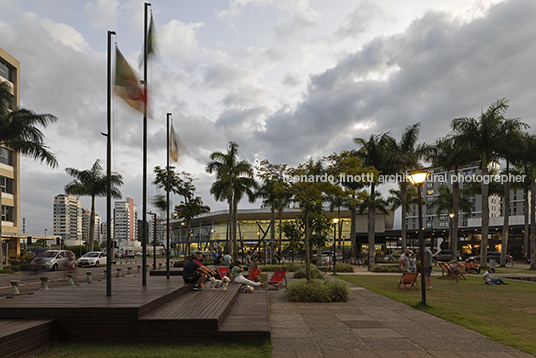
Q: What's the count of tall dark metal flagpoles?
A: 3